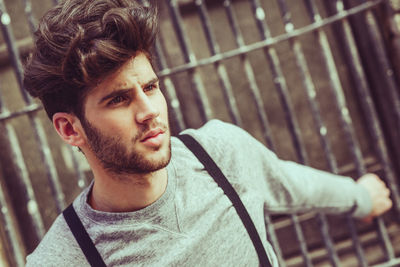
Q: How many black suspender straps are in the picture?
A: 2